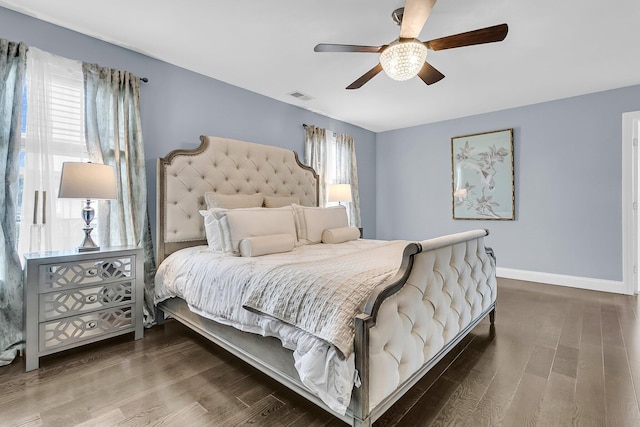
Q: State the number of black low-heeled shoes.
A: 0